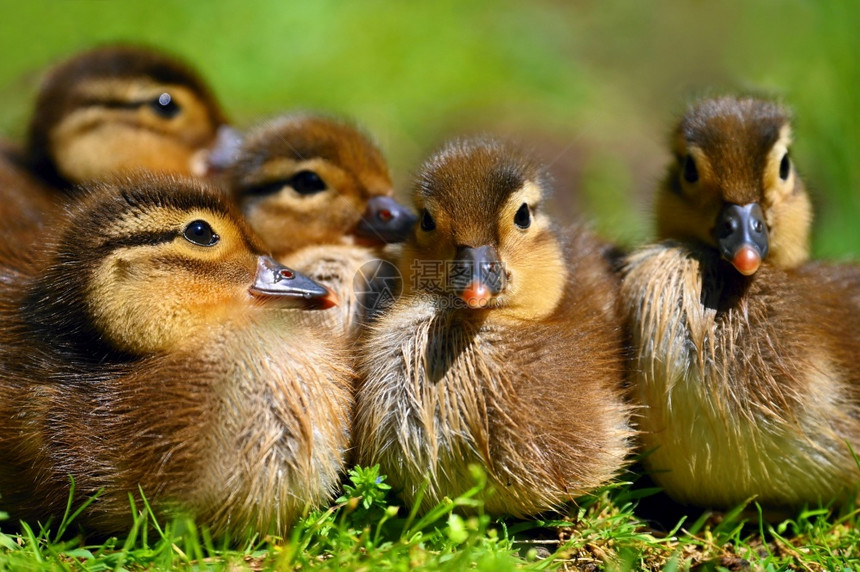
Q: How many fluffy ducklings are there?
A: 5